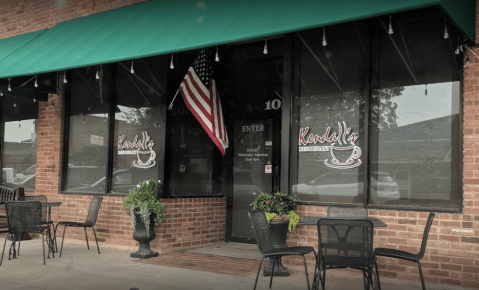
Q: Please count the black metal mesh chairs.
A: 7